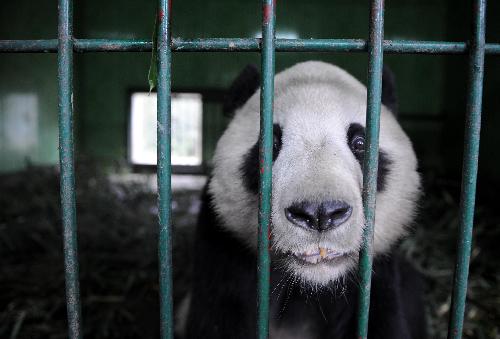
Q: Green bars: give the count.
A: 6